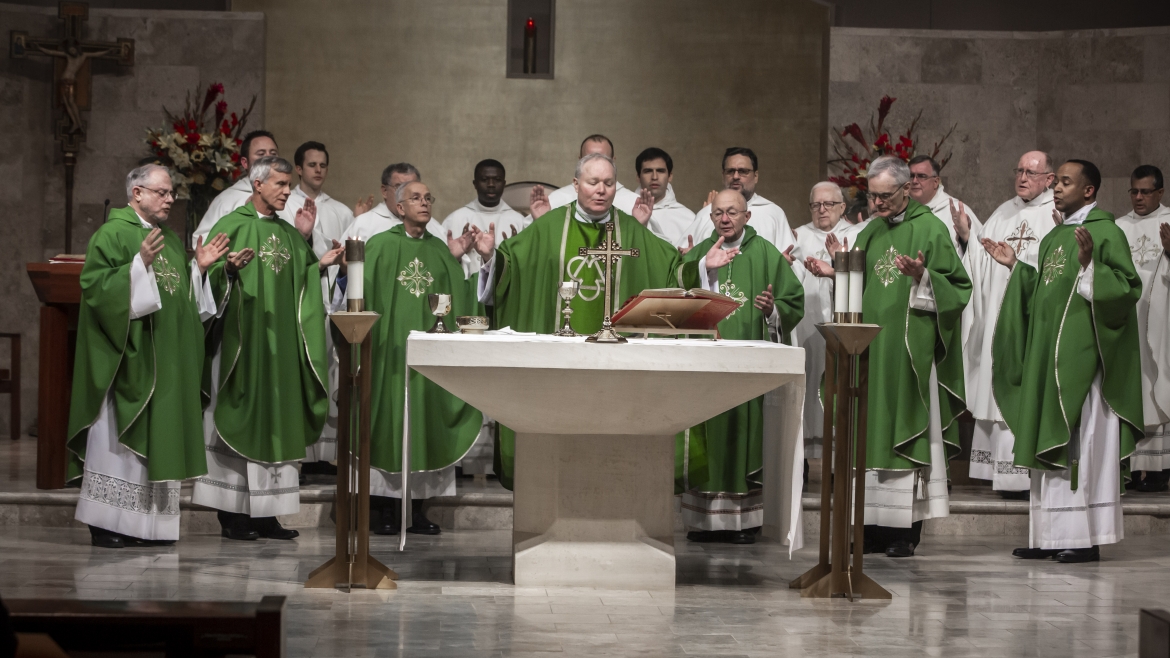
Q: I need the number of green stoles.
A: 7